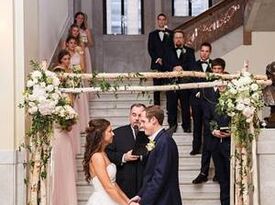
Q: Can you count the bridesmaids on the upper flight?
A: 4